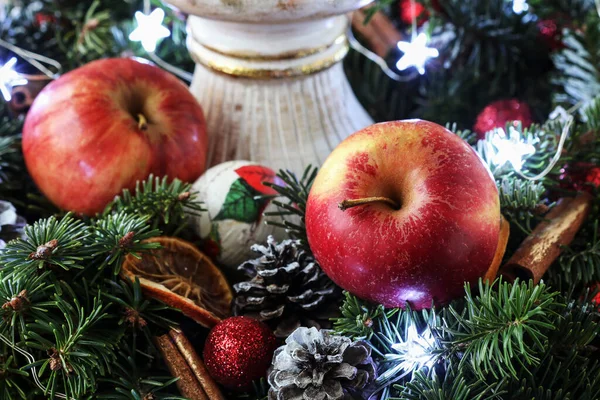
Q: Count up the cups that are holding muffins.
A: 0